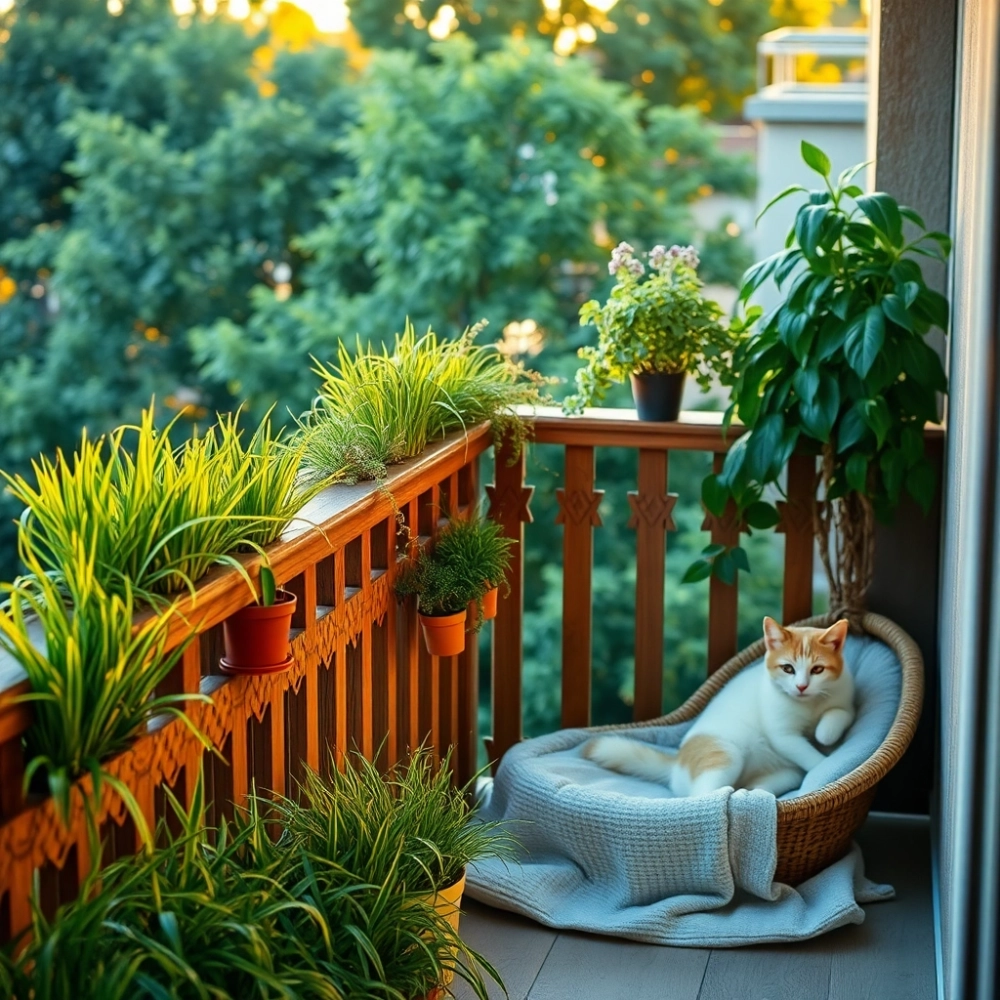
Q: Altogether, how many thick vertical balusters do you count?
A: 5